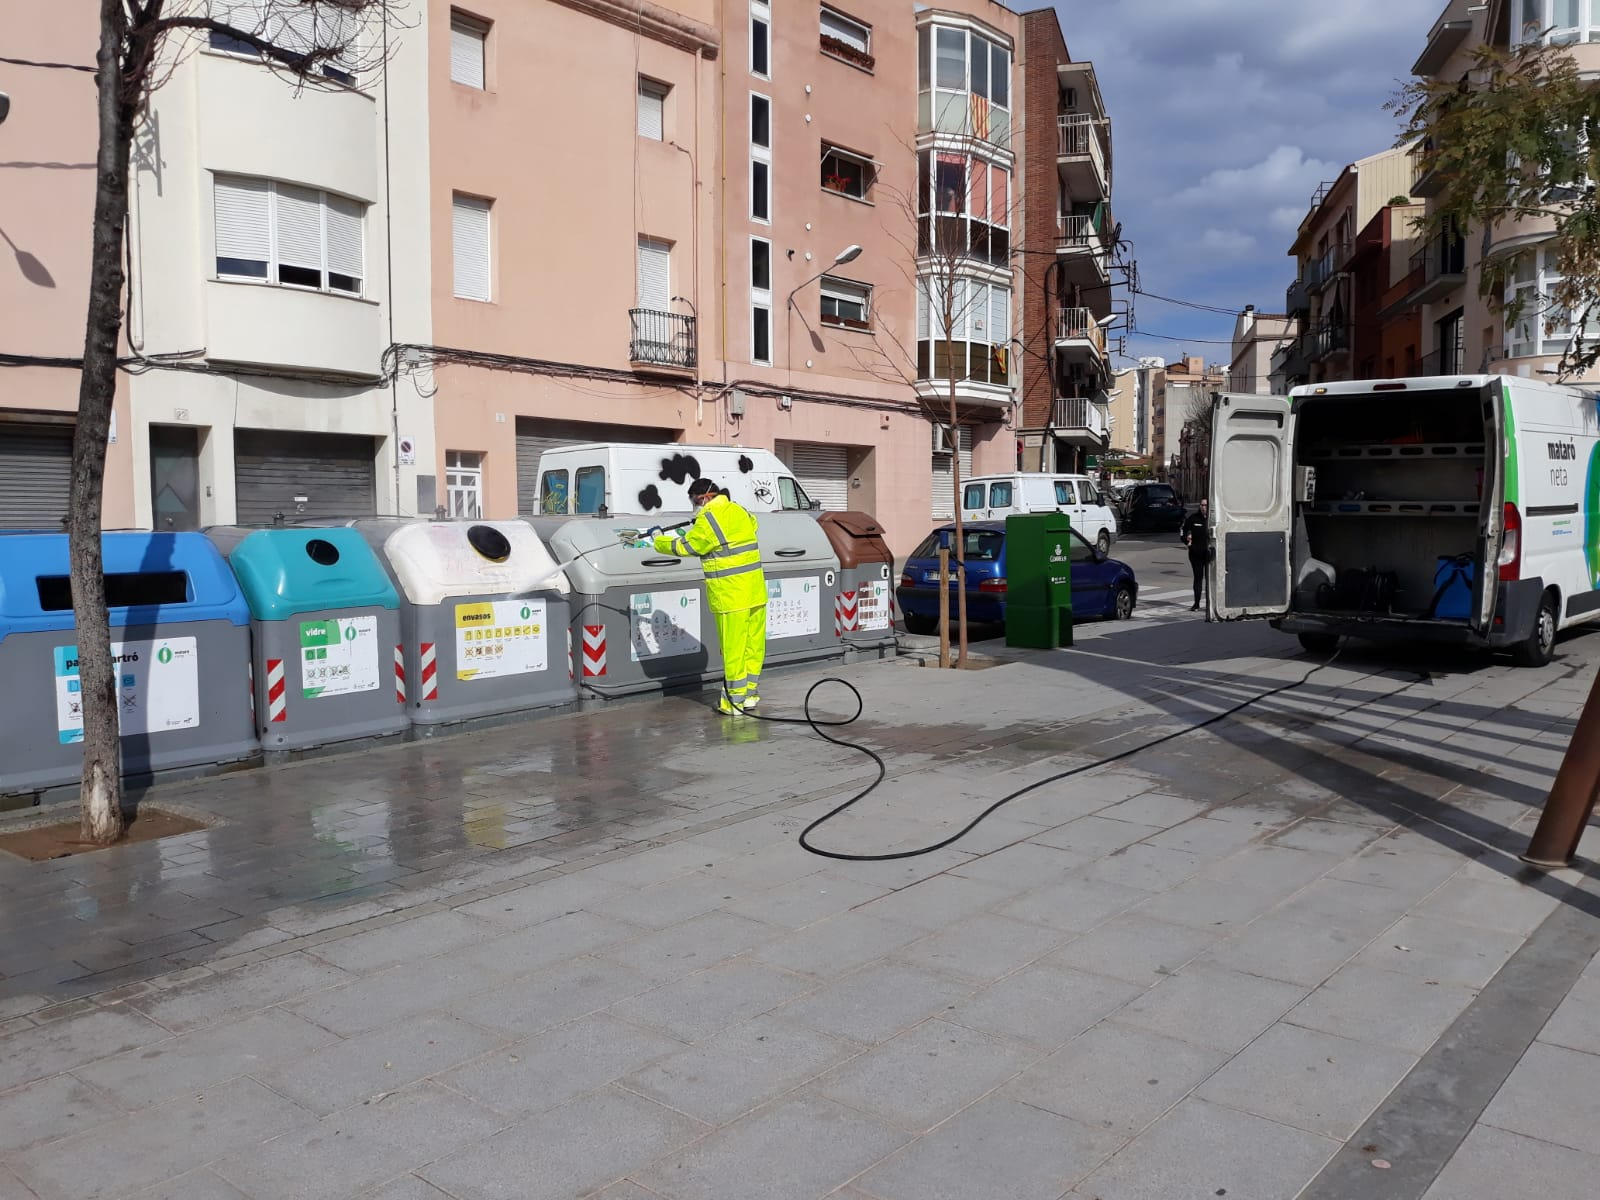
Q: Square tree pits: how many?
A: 2